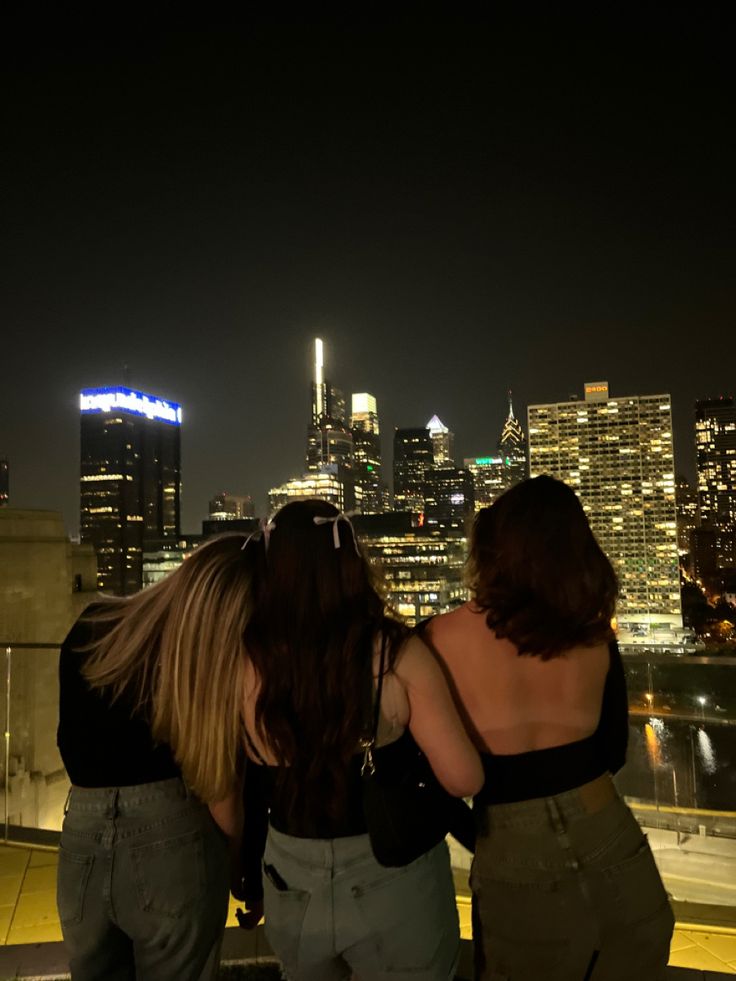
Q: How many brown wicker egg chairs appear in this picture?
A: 0